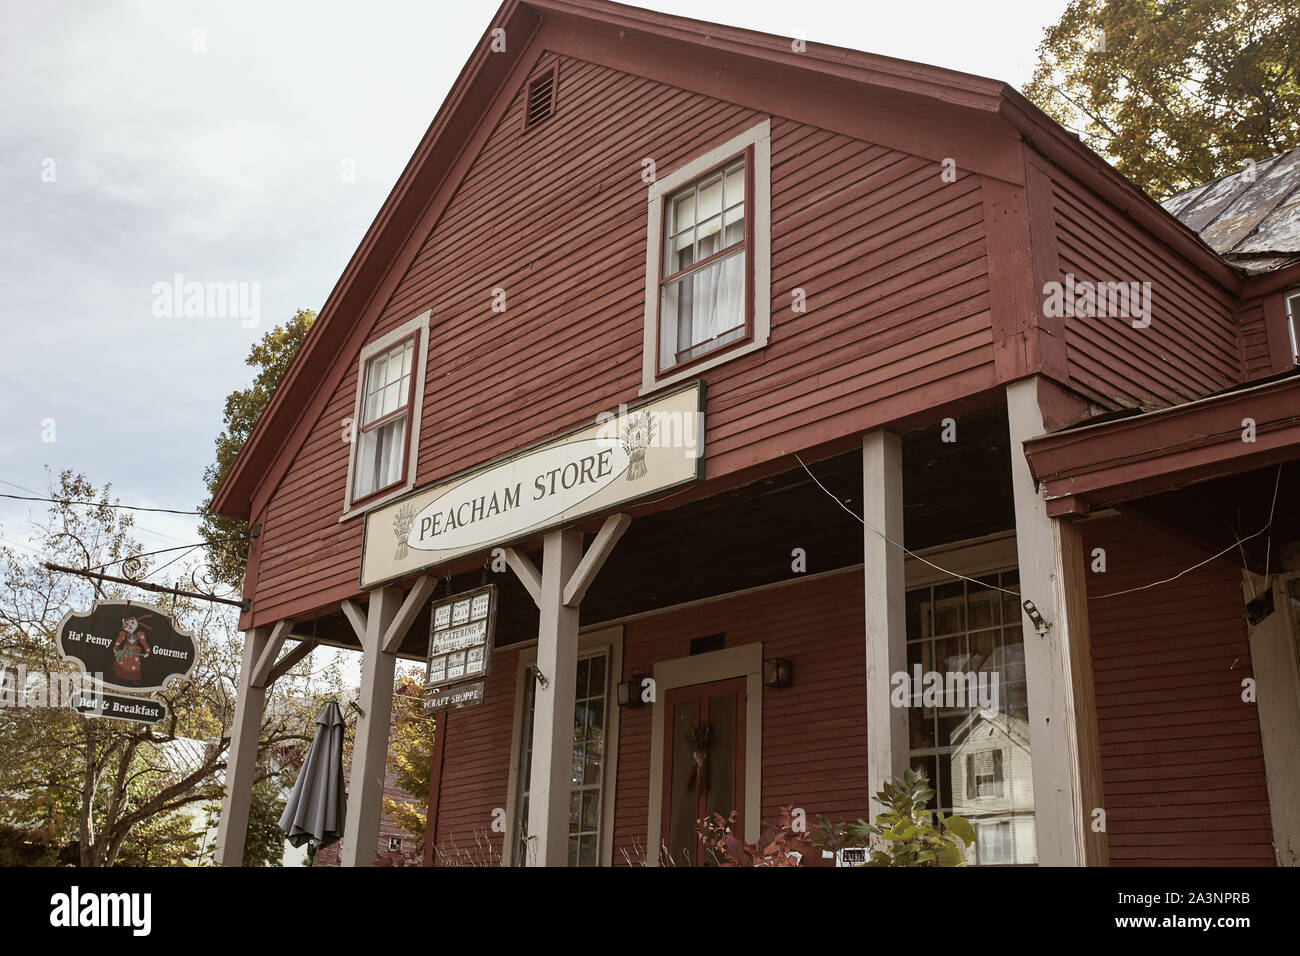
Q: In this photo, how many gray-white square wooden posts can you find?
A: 5